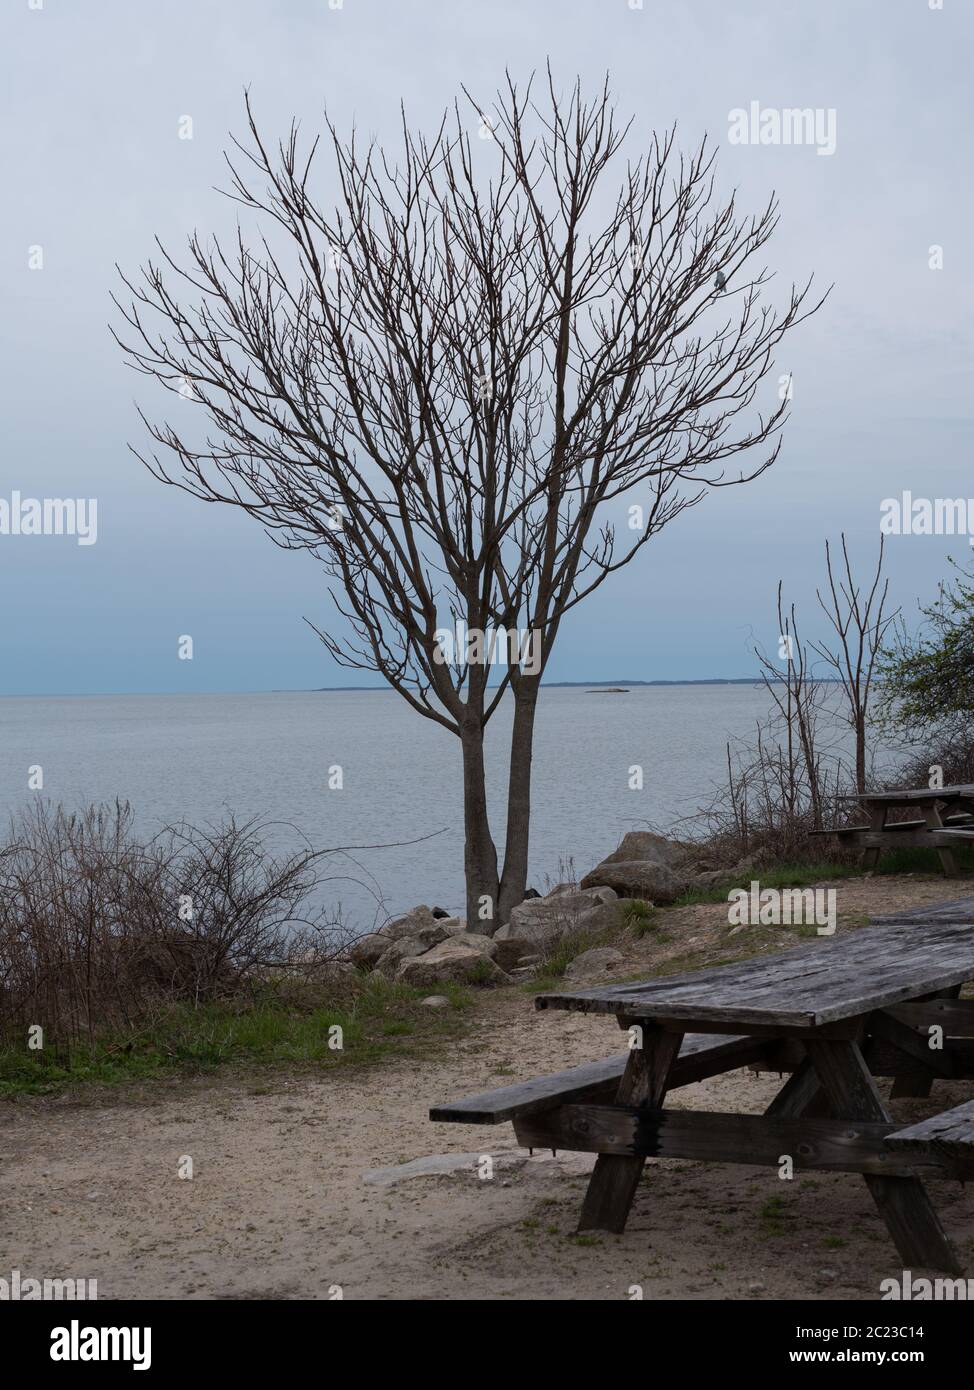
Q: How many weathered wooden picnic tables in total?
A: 3